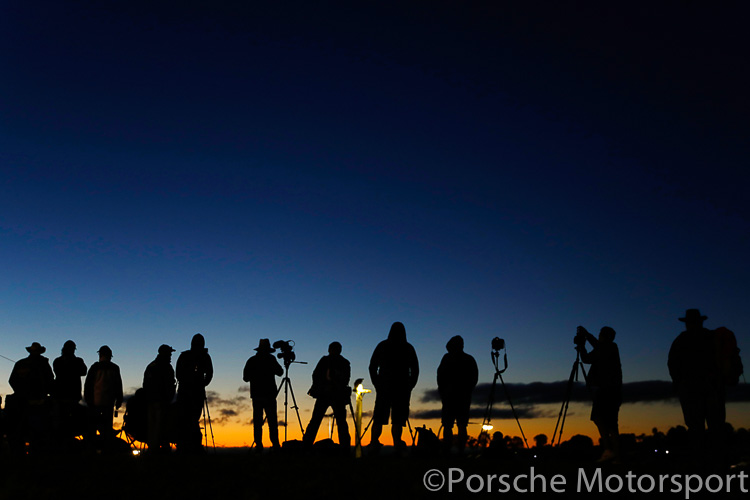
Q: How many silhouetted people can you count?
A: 11